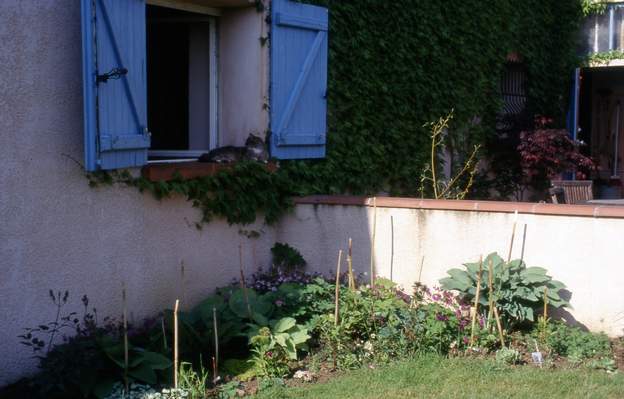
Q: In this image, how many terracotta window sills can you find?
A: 1